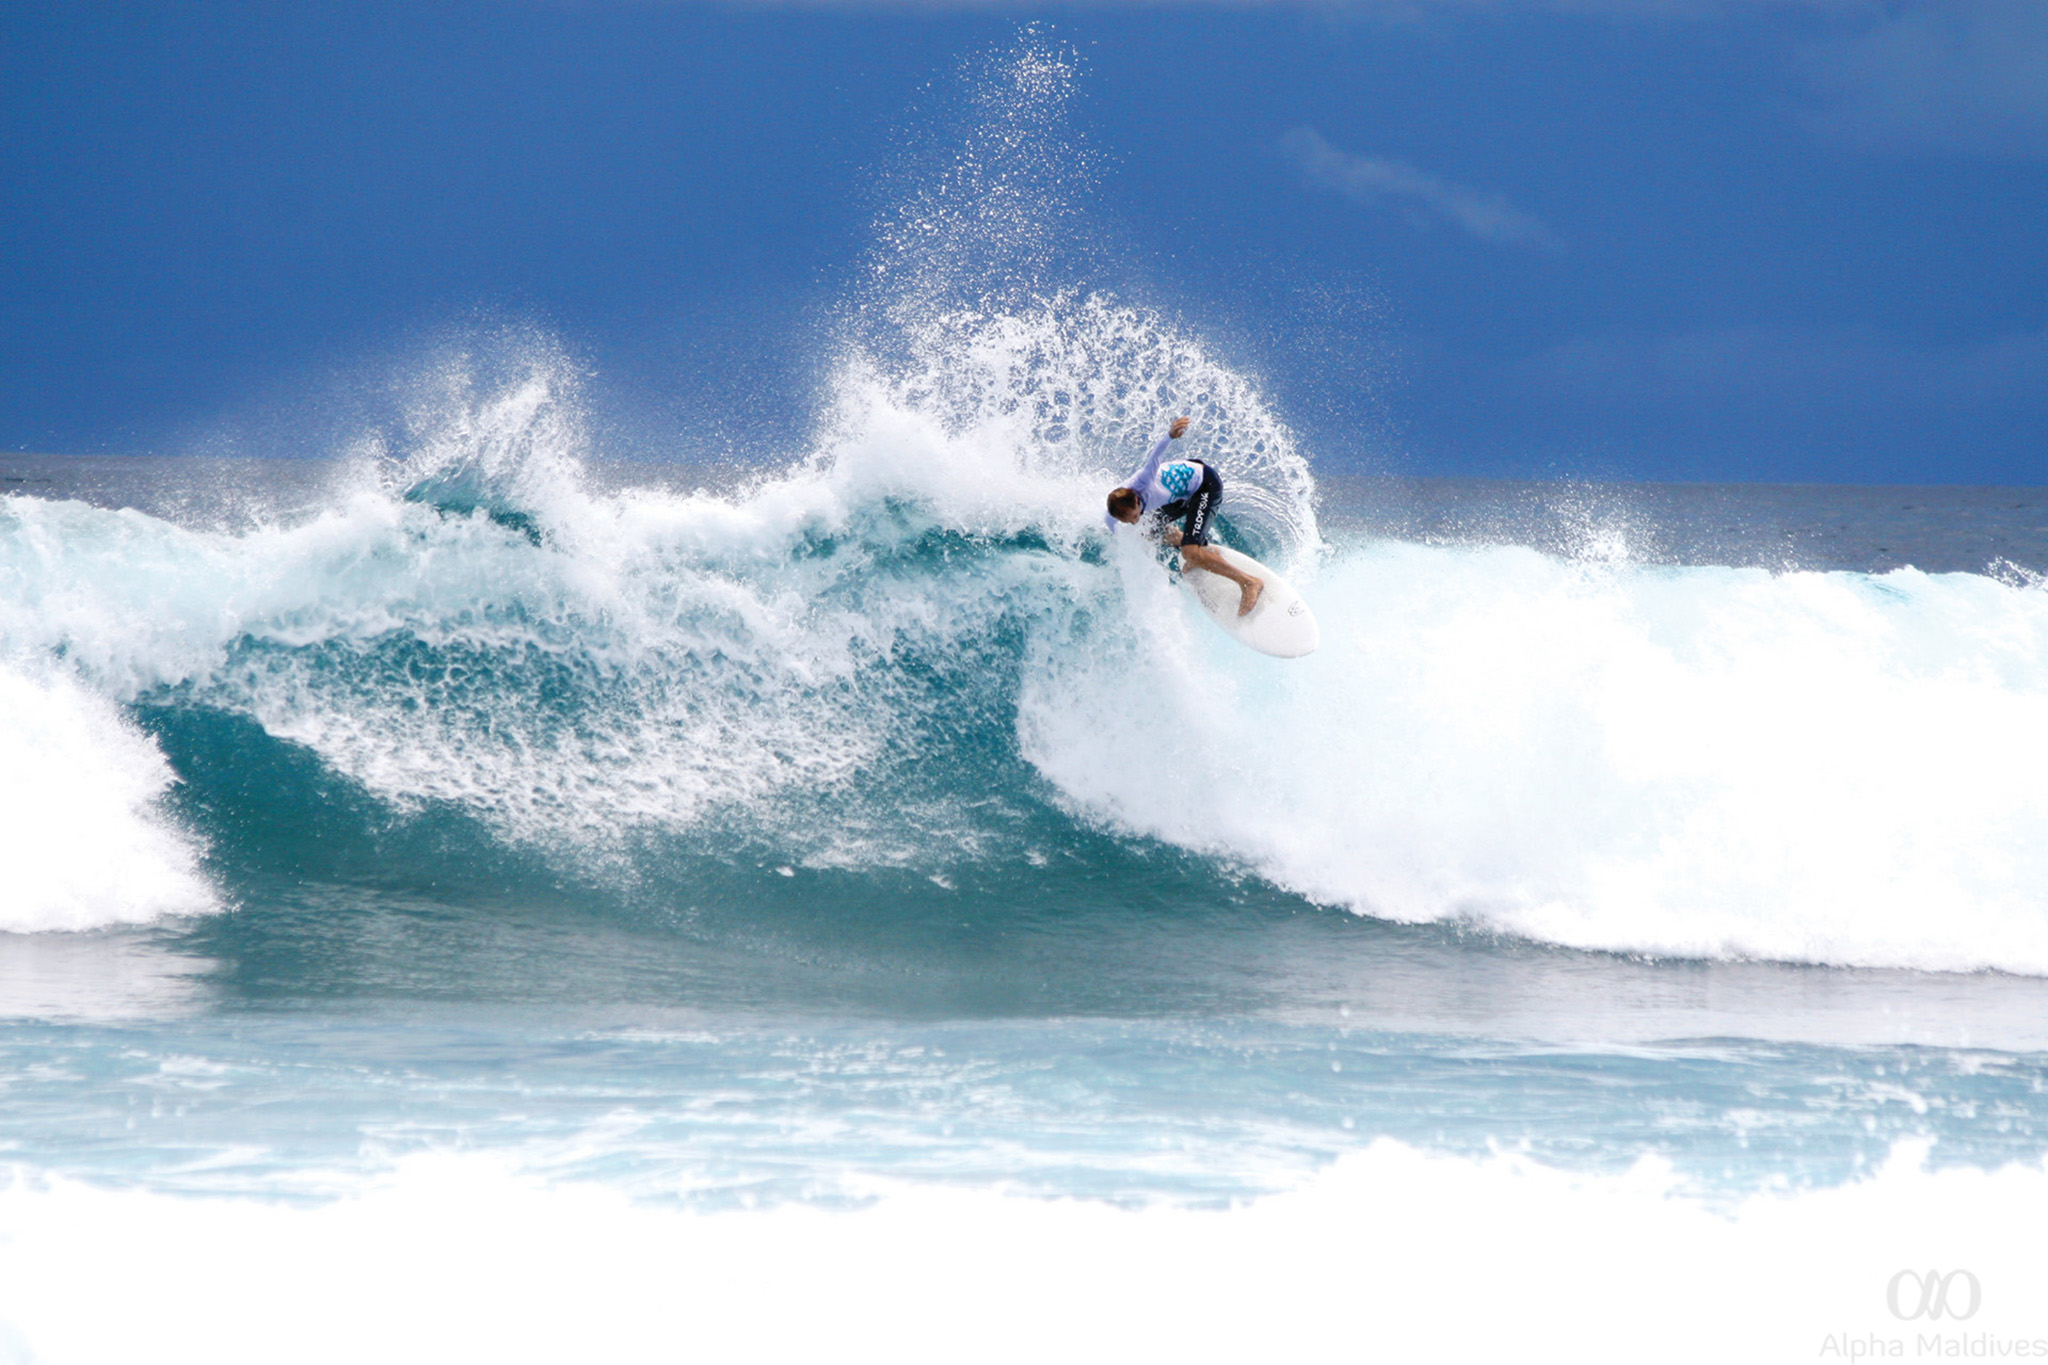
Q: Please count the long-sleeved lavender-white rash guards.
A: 1